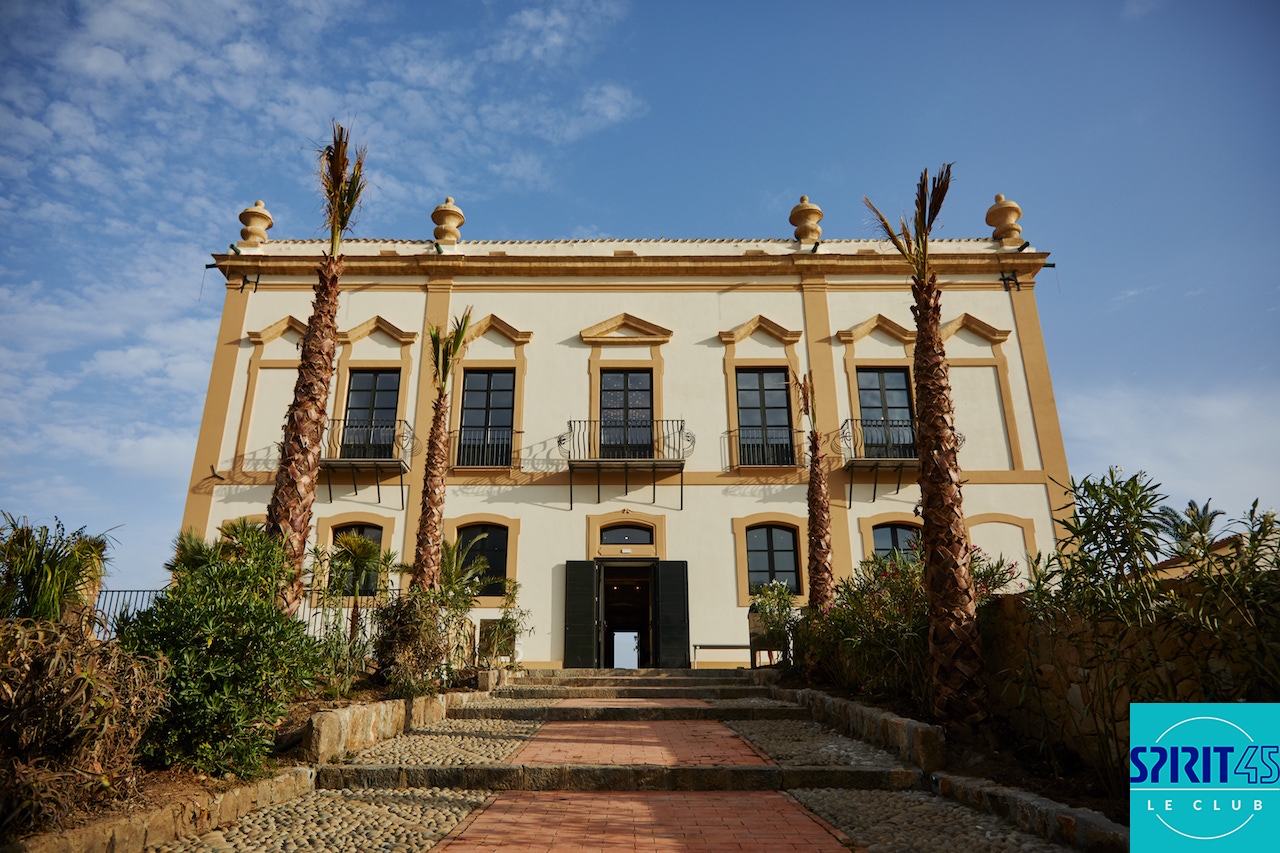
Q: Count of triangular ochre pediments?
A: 7